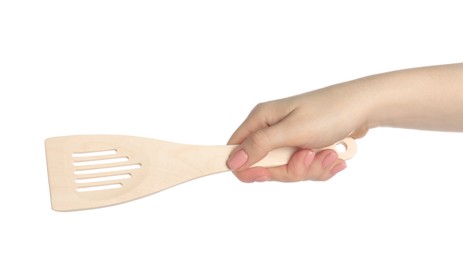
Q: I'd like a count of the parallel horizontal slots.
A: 5